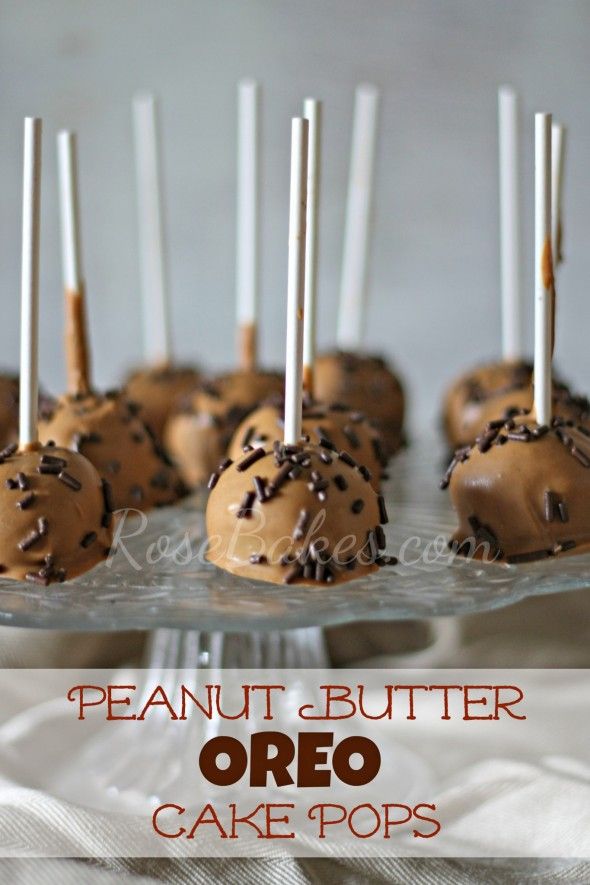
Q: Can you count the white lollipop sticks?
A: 10